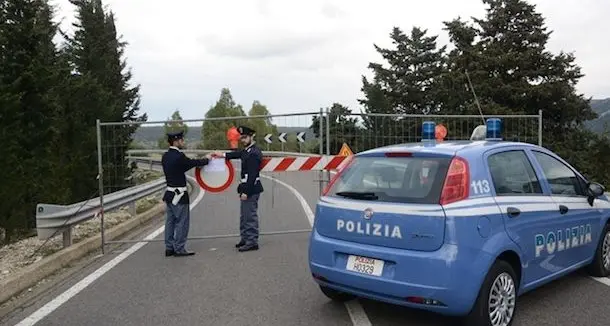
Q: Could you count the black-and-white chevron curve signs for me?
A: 3